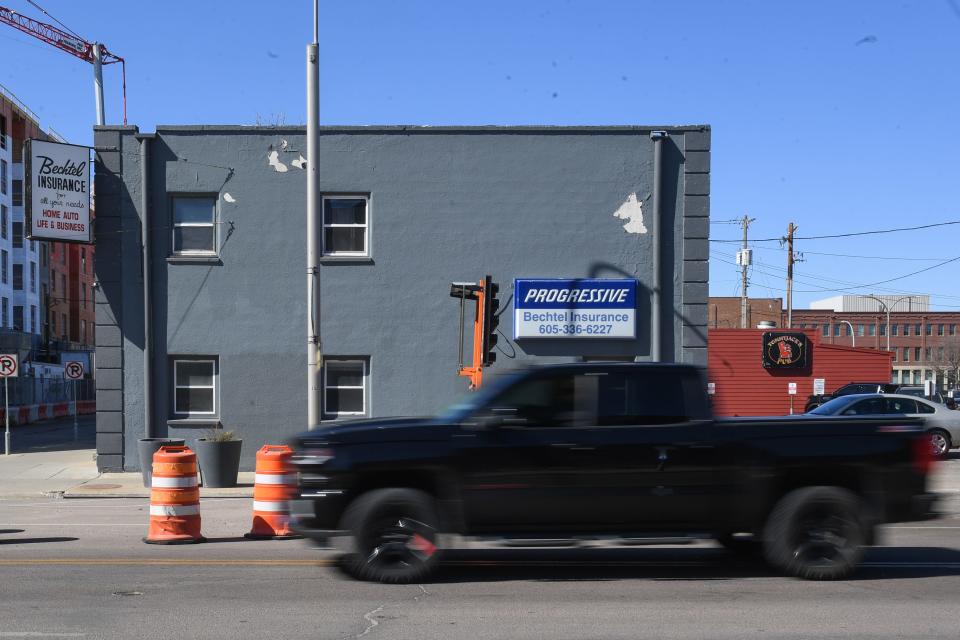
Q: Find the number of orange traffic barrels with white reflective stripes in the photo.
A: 2